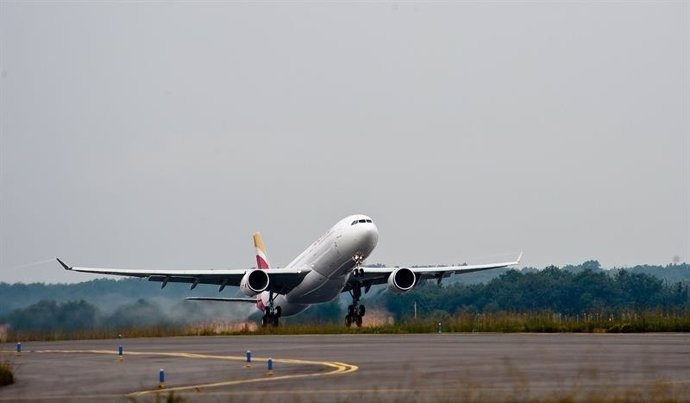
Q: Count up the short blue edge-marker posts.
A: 5